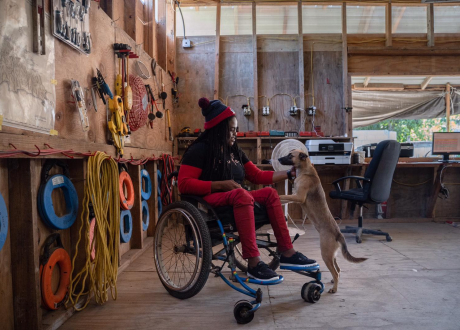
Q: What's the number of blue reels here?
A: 7